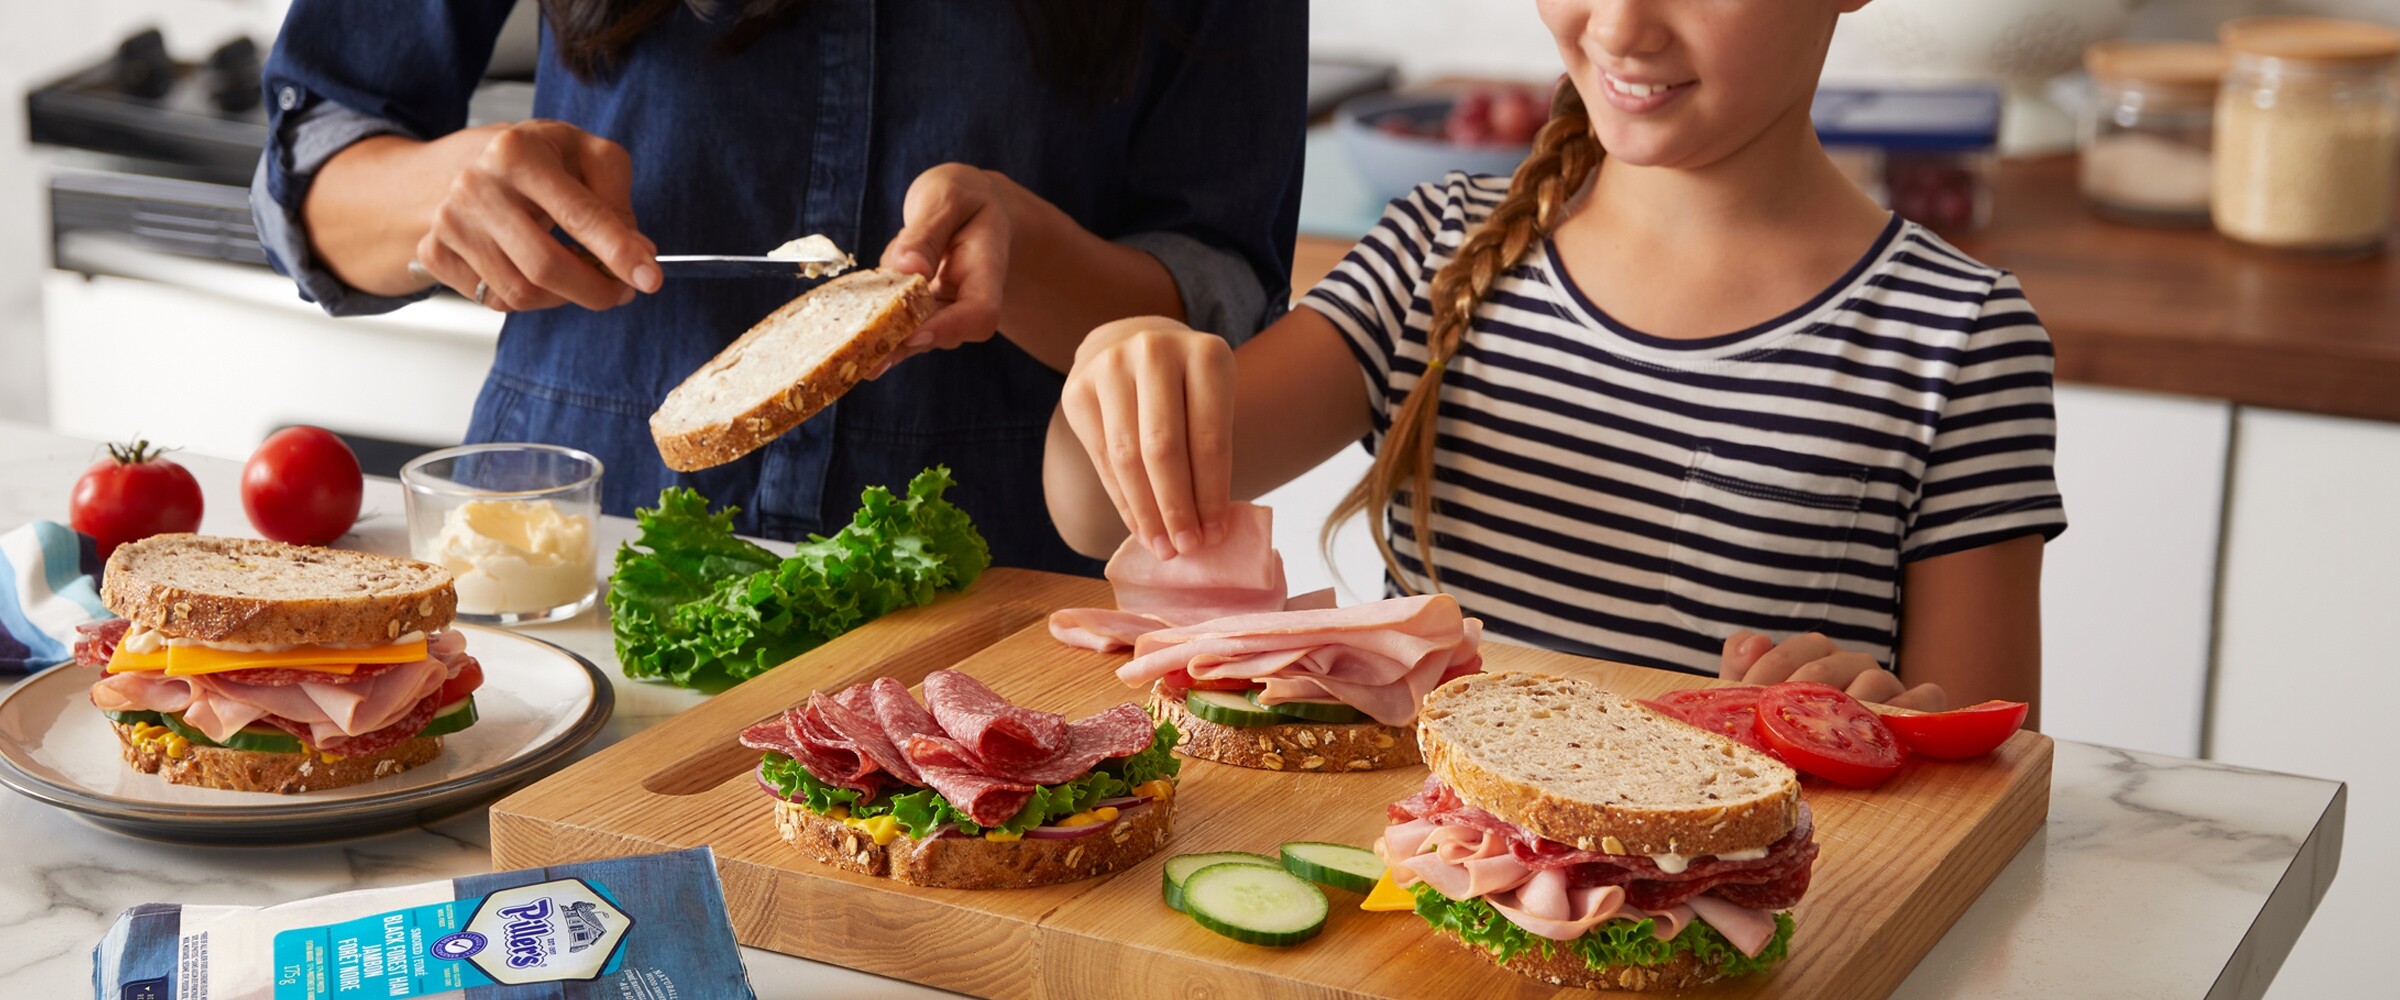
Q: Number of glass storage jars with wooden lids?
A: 2